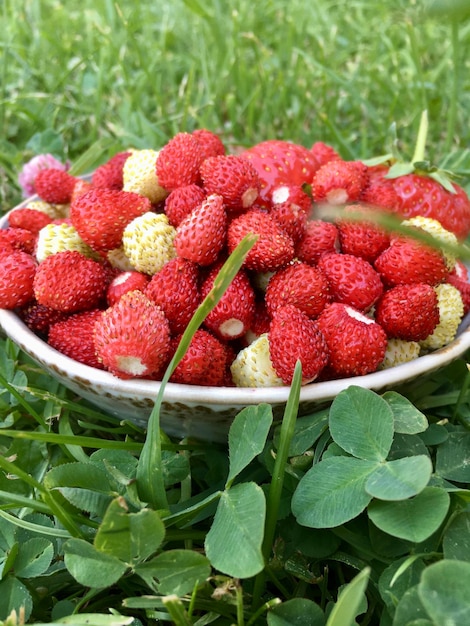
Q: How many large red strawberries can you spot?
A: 2